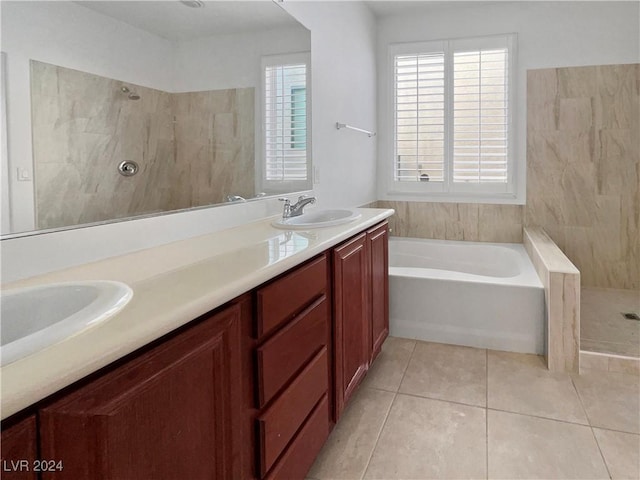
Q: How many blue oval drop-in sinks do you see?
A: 0